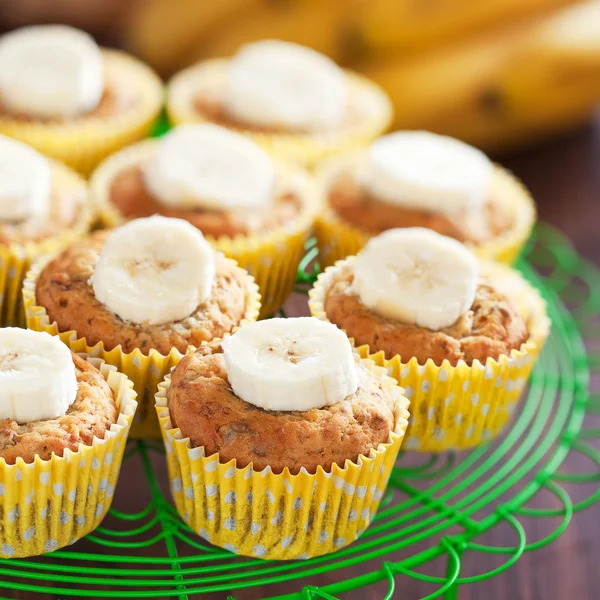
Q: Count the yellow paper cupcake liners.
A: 9